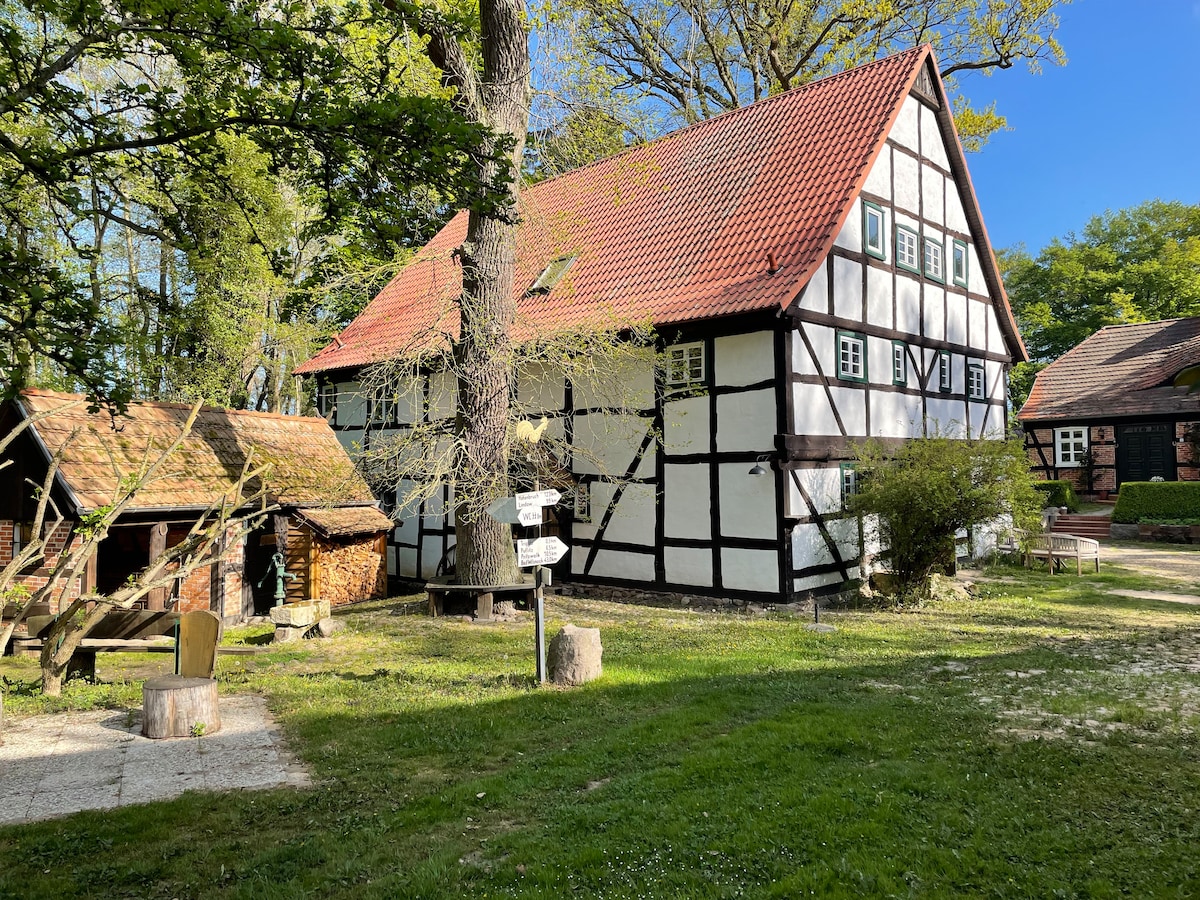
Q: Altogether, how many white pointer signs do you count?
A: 3